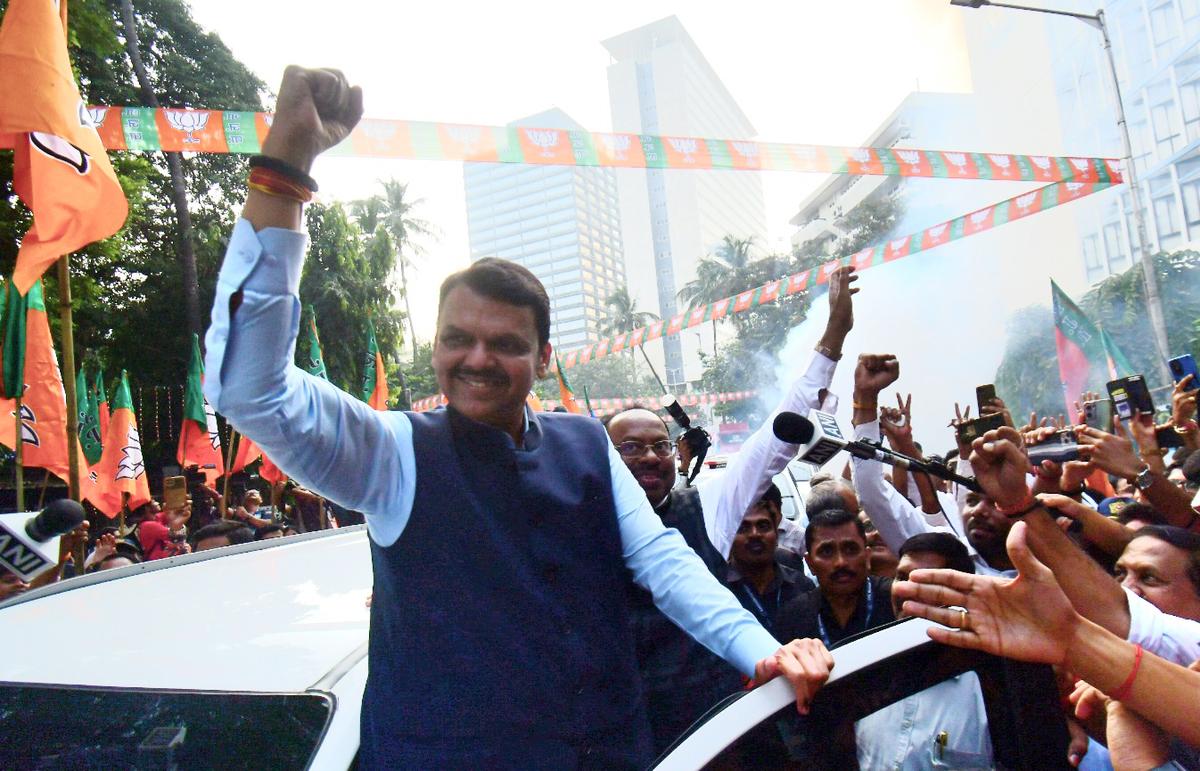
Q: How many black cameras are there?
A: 1